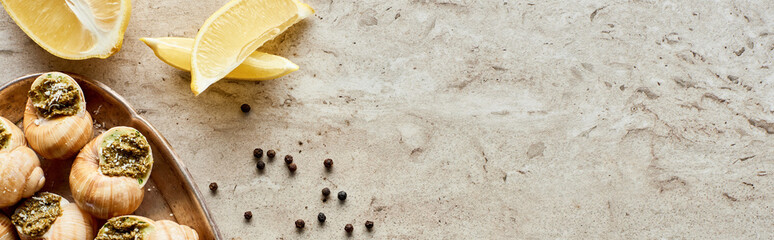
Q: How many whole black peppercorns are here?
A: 15